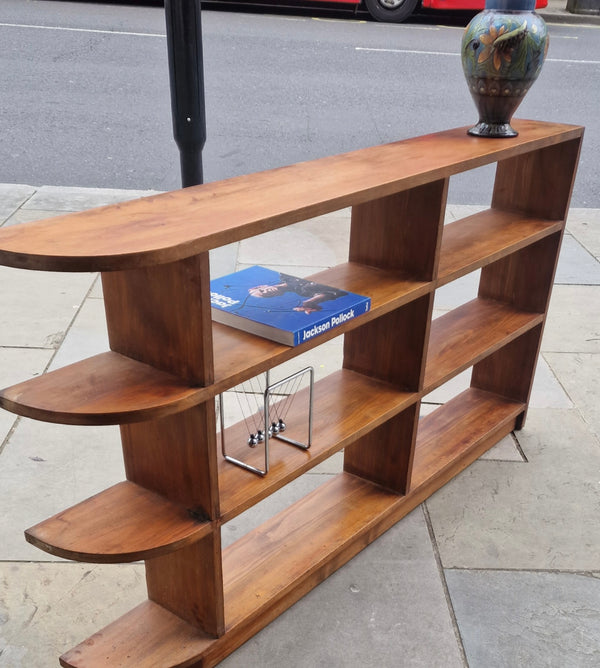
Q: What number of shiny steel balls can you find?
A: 5